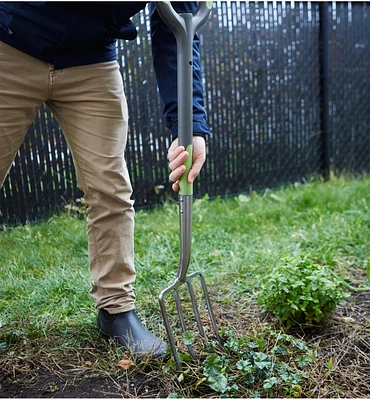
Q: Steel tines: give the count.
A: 4